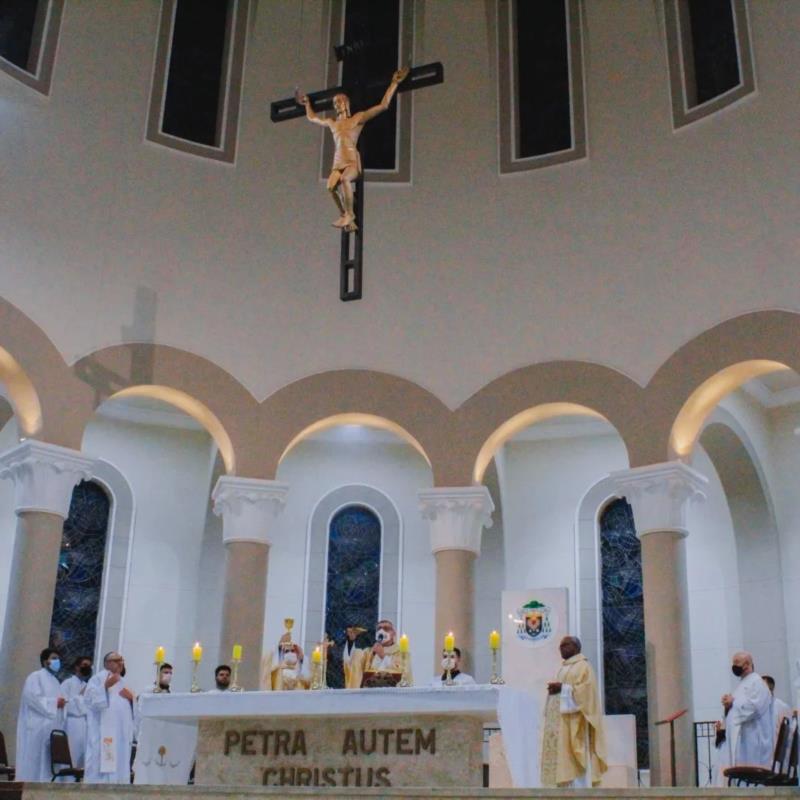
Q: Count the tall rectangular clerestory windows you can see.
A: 5